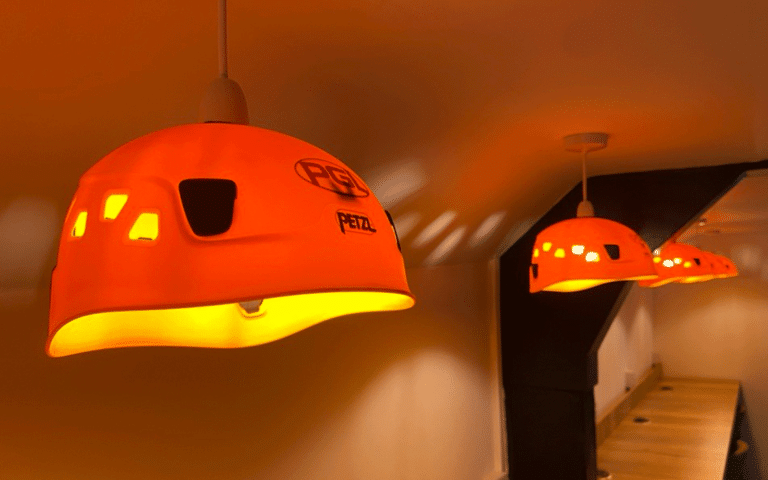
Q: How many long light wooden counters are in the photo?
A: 1